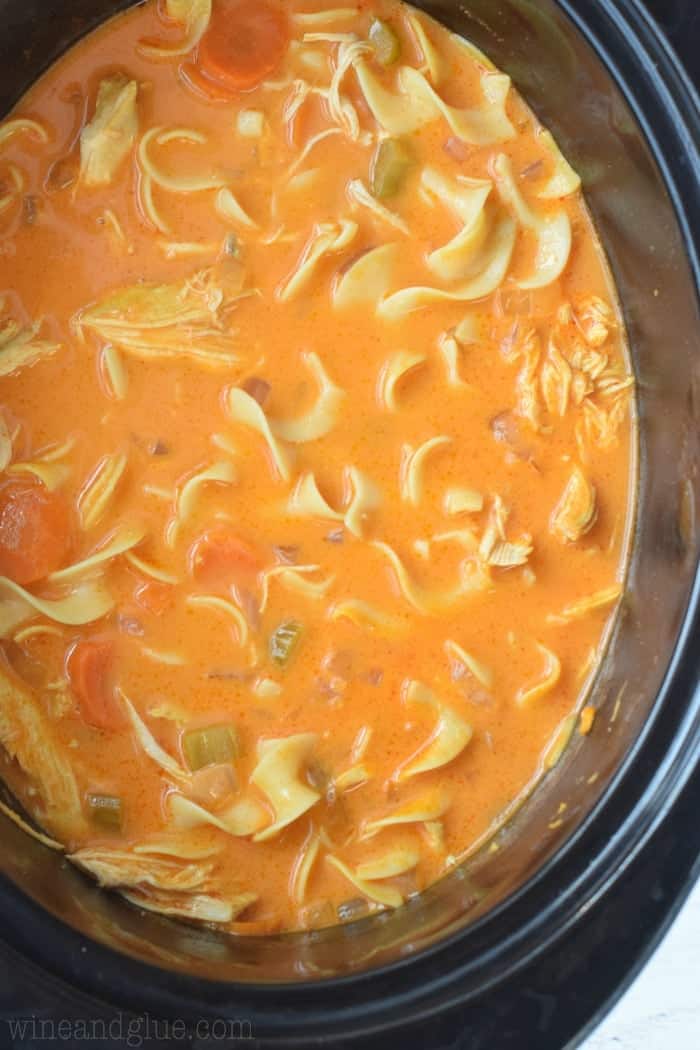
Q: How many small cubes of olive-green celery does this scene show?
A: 5